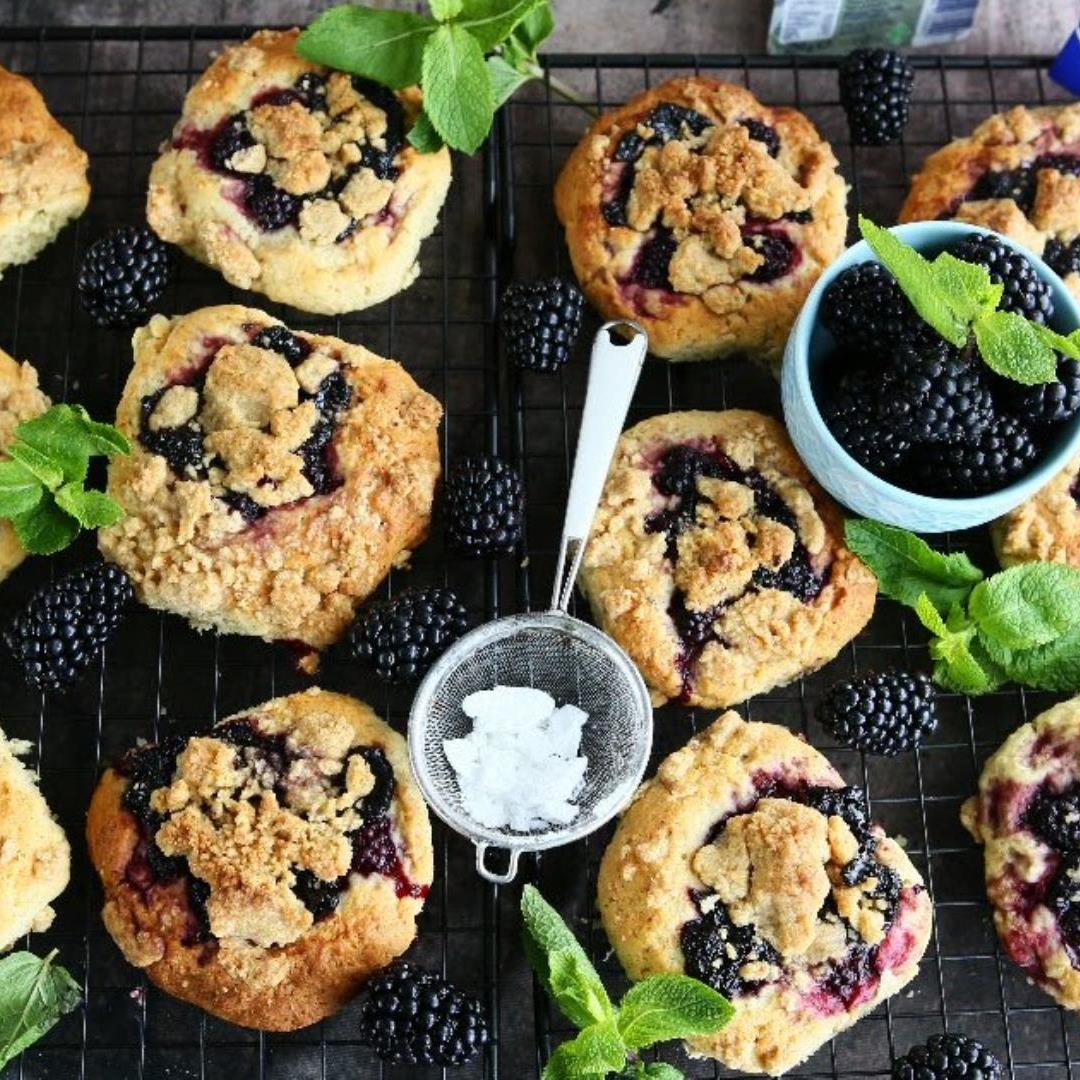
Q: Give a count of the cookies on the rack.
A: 12